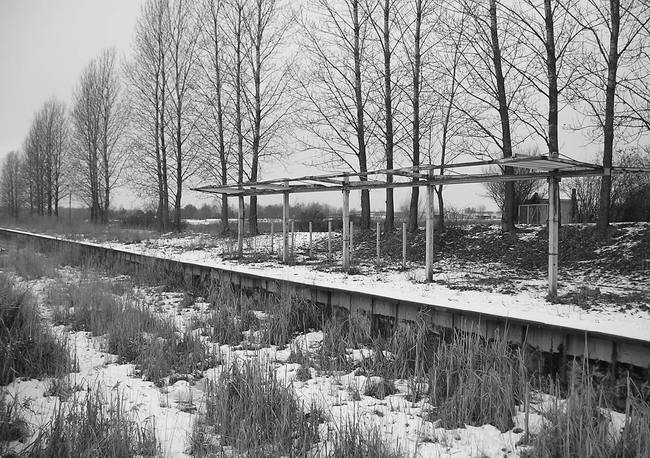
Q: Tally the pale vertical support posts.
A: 5